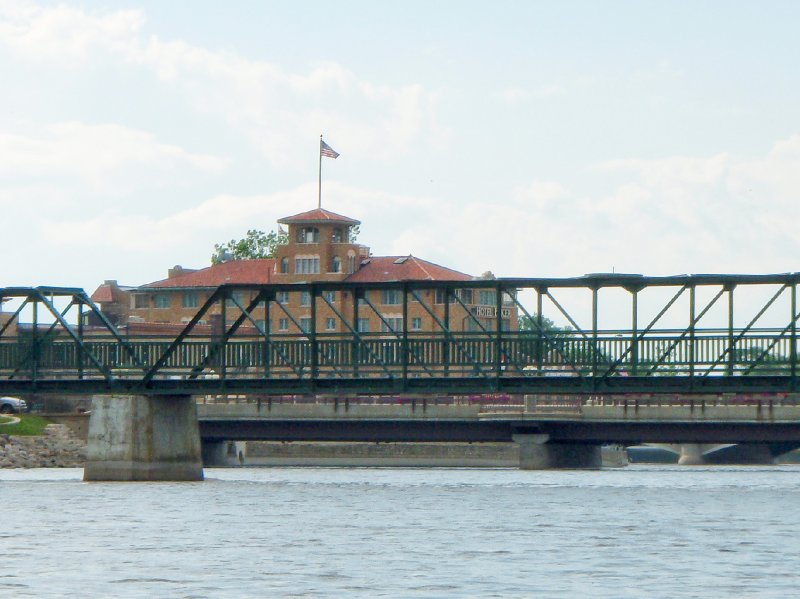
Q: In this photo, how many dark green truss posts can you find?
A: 15